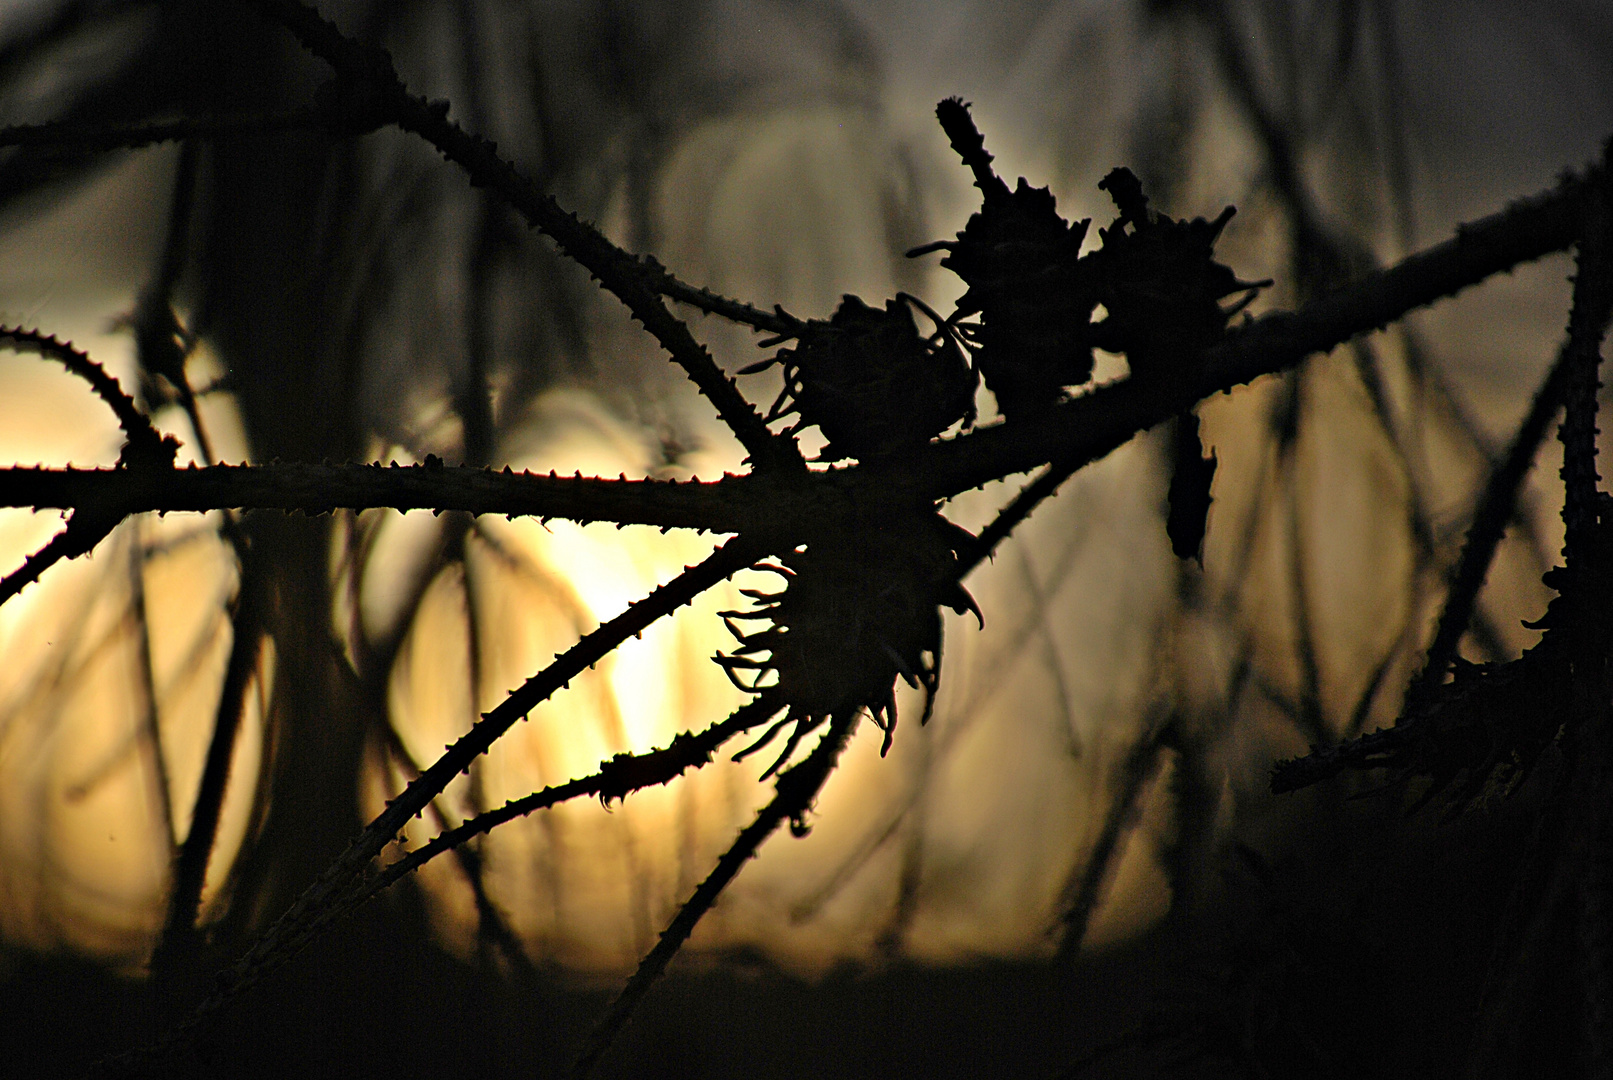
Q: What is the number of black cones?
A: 4